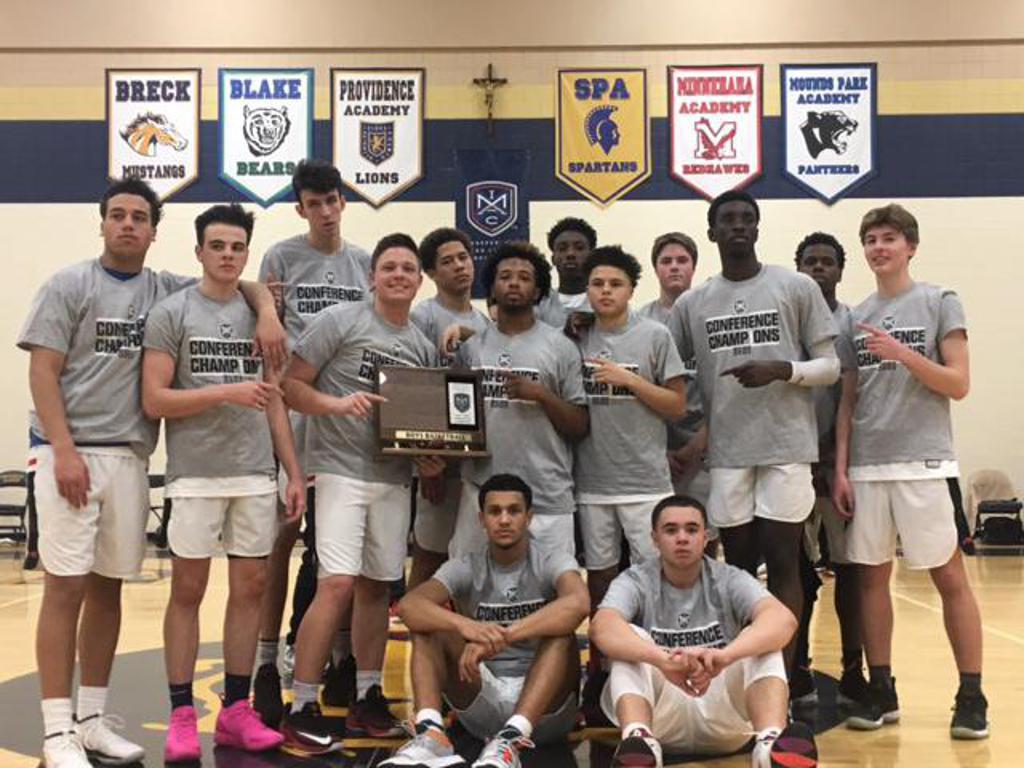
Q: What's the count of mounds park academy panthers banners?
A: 1